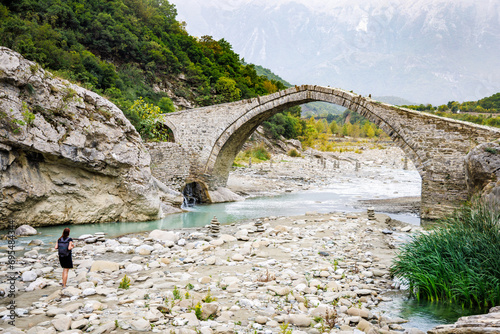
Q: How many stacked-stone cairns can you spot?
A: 3